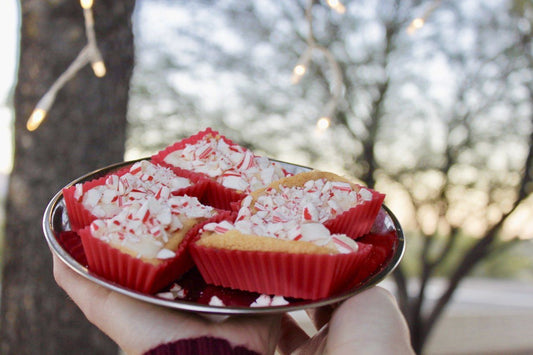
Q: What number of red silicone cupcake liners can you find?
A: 5